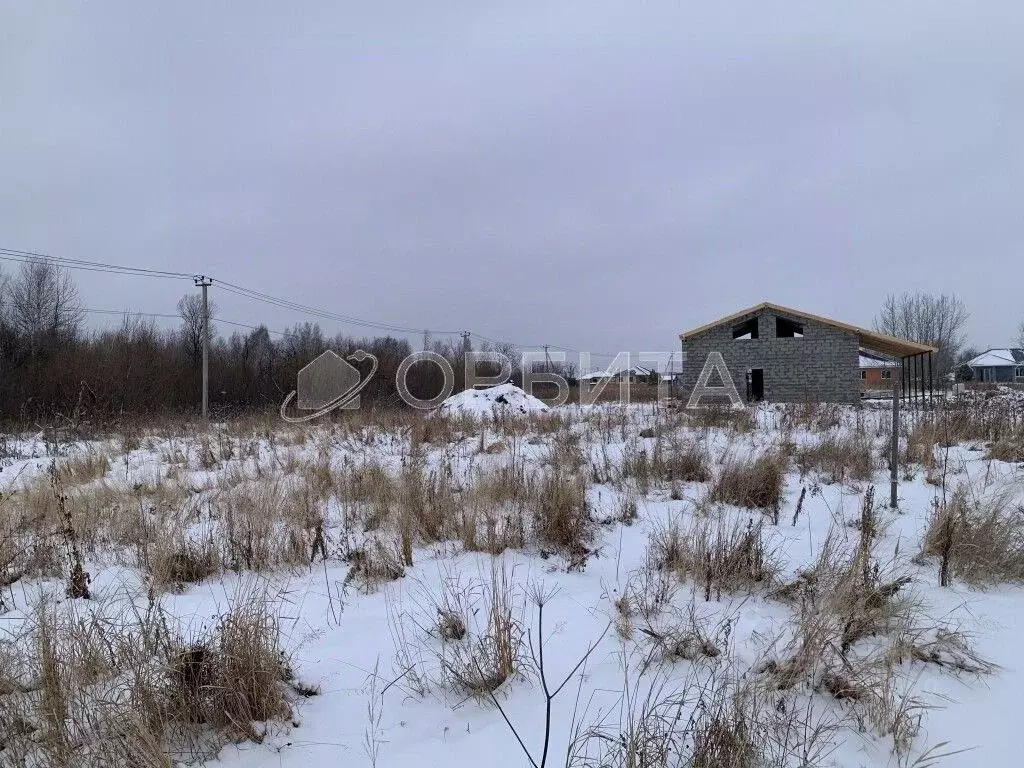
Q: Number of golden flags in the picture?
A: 0